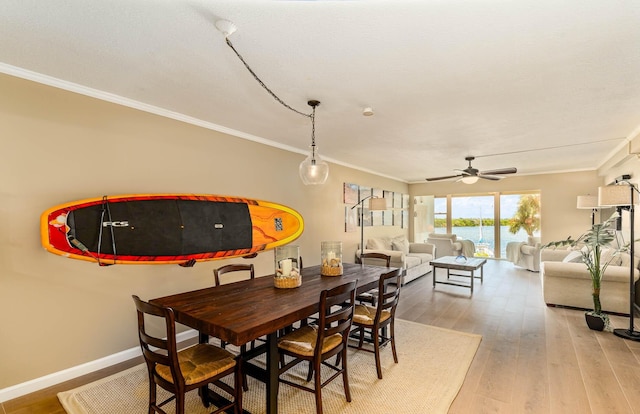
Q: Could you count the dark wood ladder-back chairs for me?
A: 6